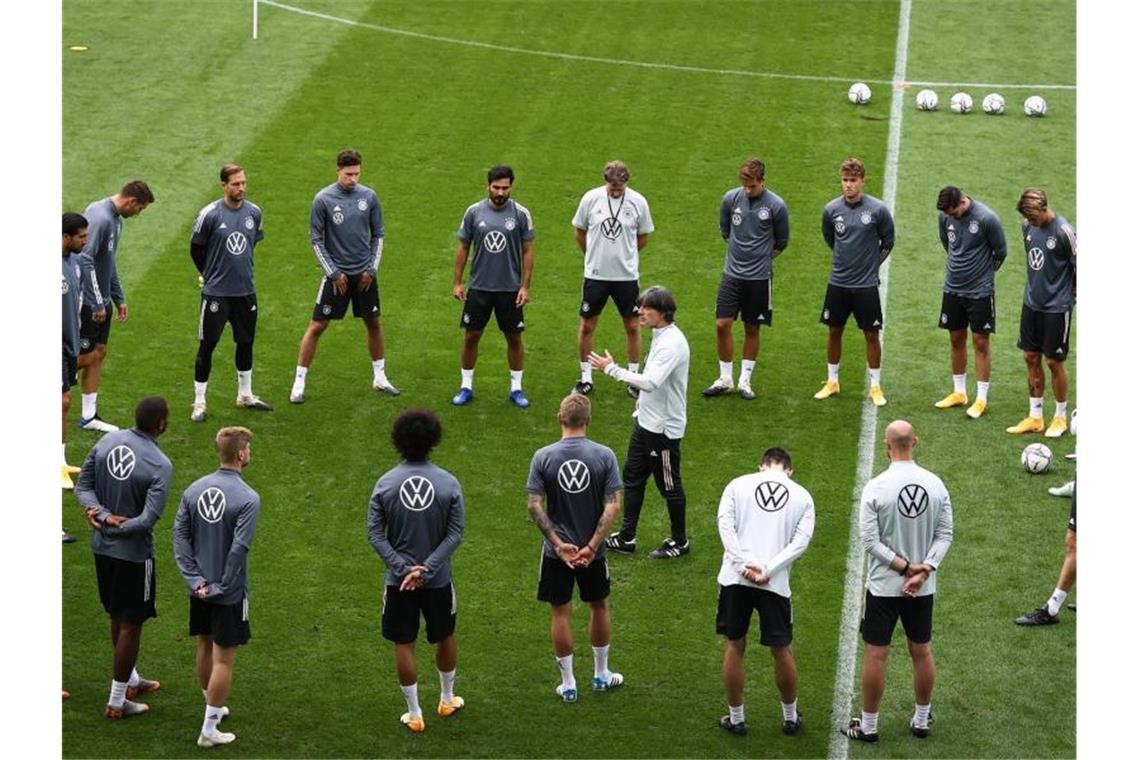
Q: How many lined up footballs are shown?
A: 5